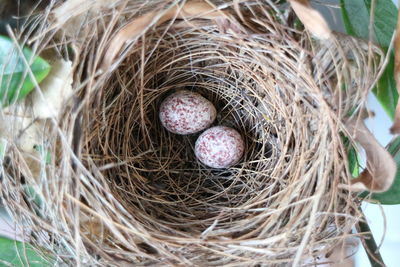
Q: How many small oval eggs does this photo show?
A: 2